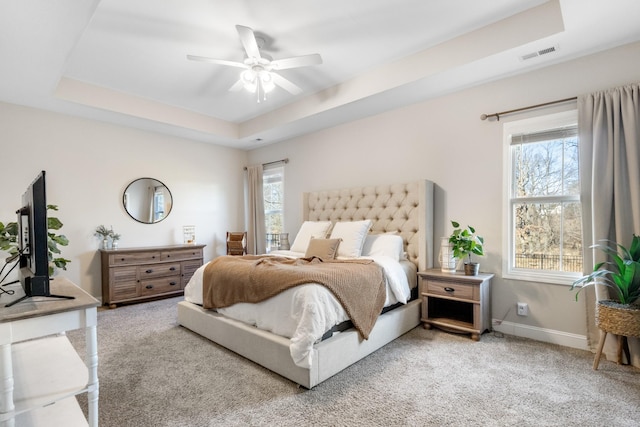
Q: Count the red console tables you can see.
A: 0